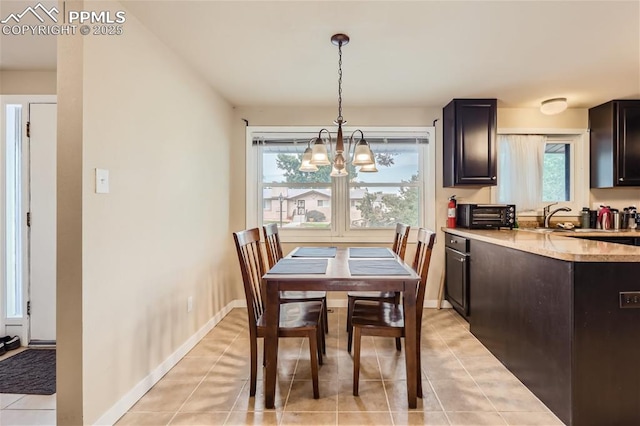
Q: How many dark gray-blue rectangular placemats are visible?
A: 4